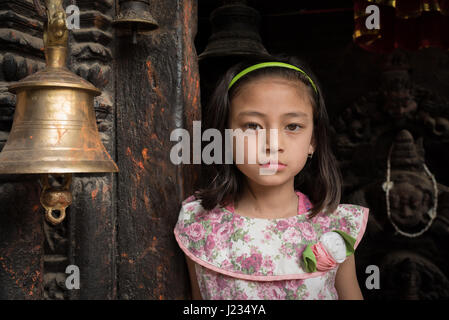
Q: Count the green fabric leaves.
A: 2